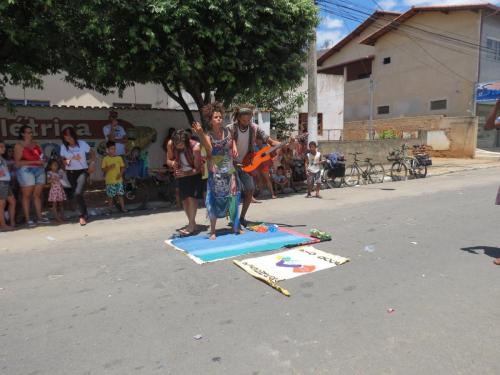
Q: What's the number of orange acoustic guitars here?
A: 1